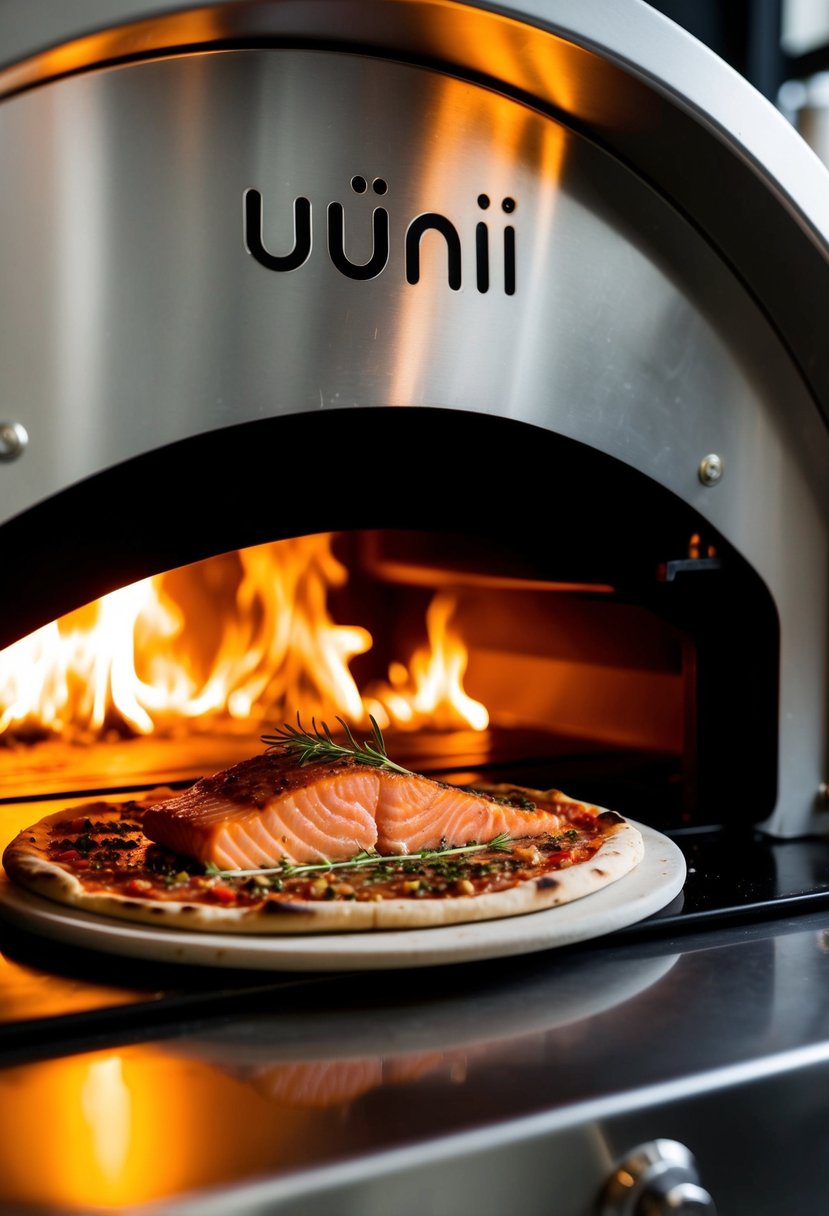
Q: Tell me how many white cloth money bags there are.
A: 0